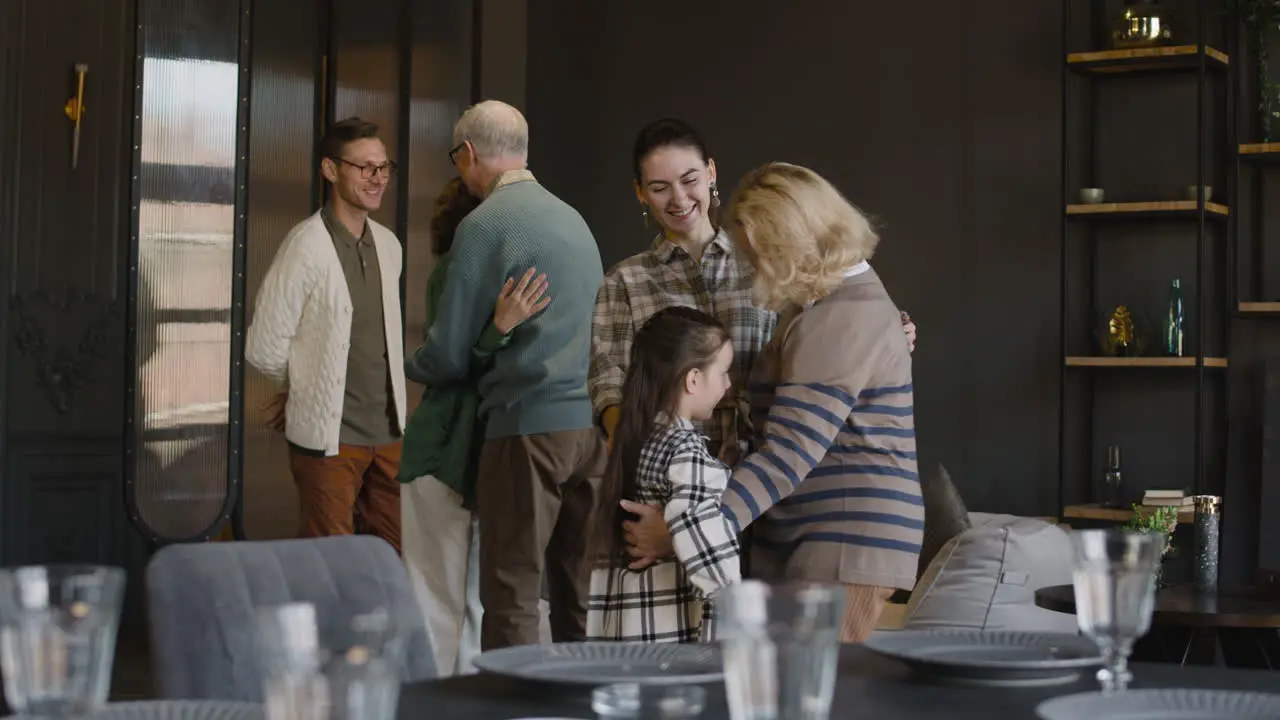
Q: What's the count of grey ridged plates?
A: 4